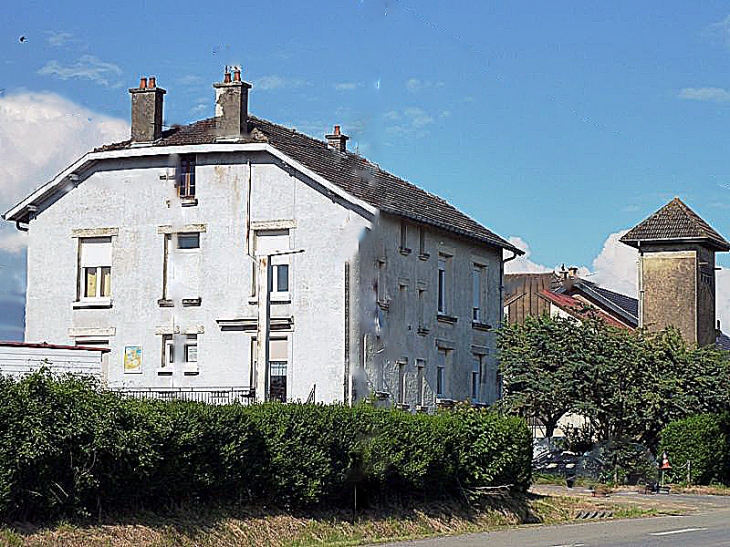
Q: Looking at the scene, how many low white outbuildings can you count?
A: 1